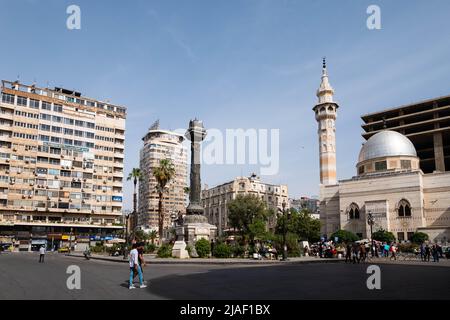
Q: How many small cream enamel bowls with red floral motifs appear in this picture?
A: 0